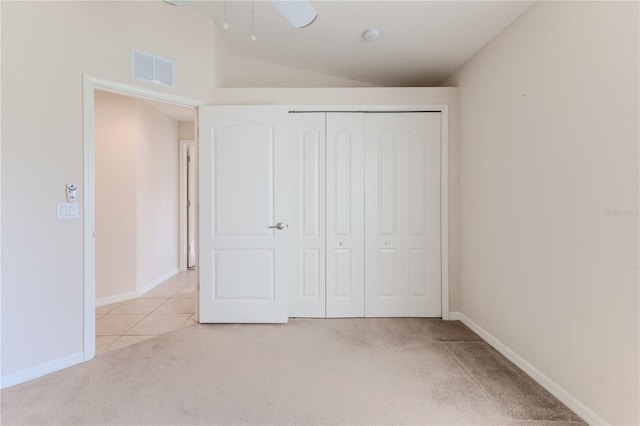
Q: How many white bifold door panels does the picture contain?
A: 4